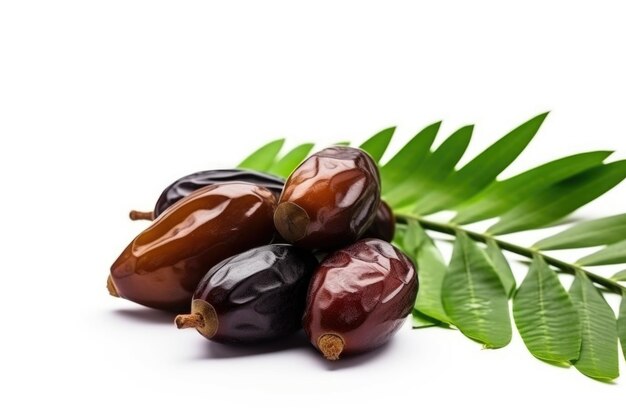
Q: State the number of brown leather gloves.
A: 0